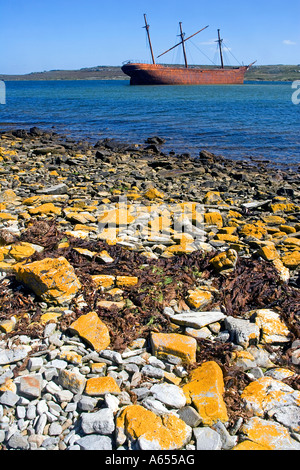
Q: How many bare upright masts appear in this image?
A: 3